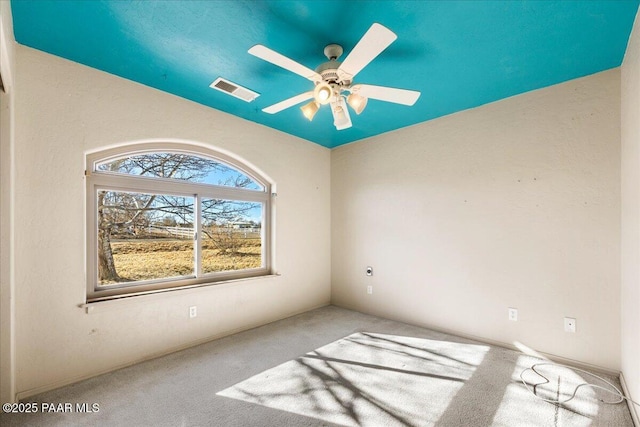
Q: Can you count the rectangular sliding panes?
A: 2